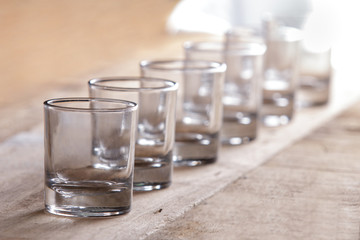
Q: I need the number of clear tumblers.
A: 6